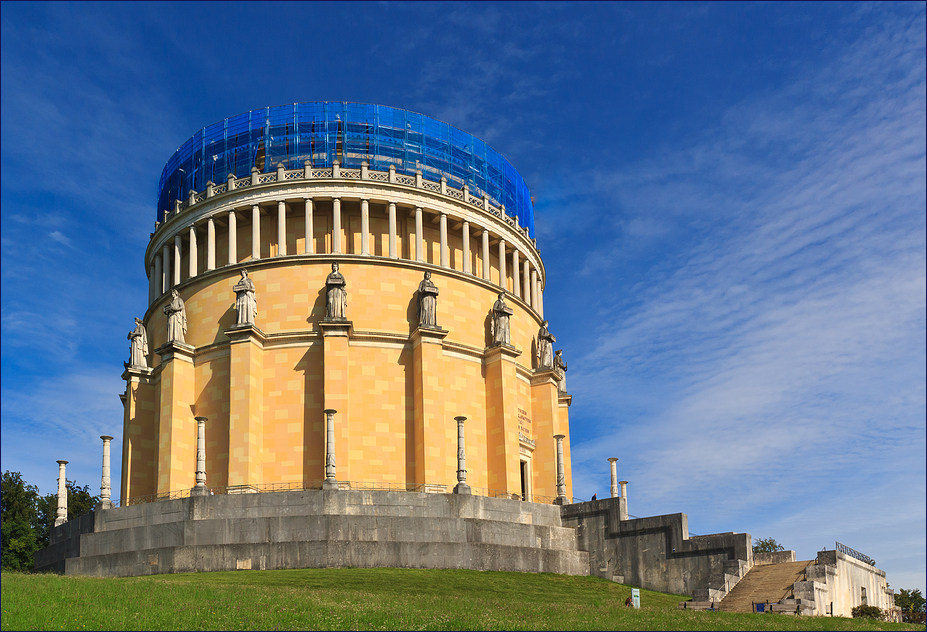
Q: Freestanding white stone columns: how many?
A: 8